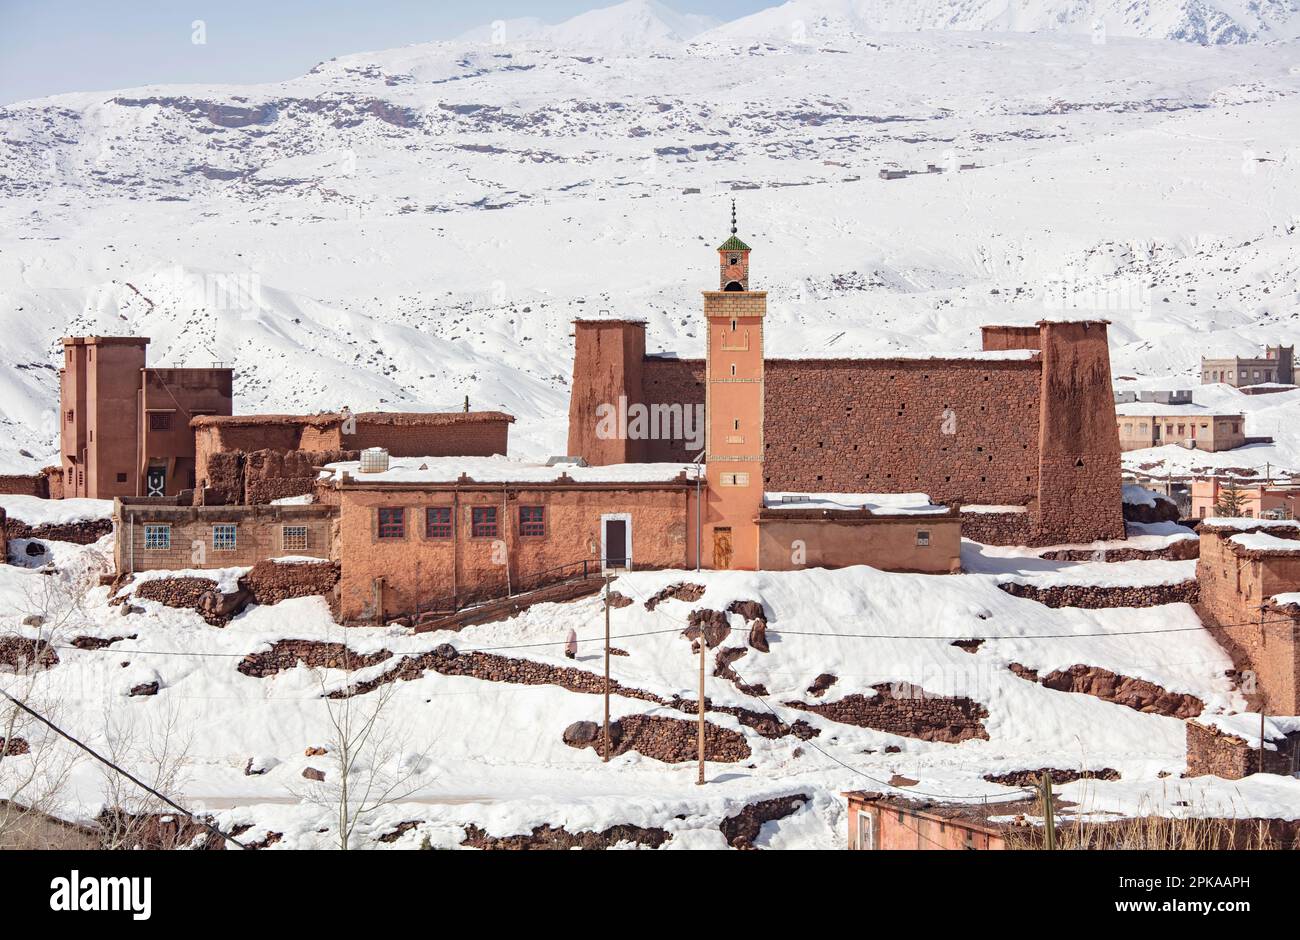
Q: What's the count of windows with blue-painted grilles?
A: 2